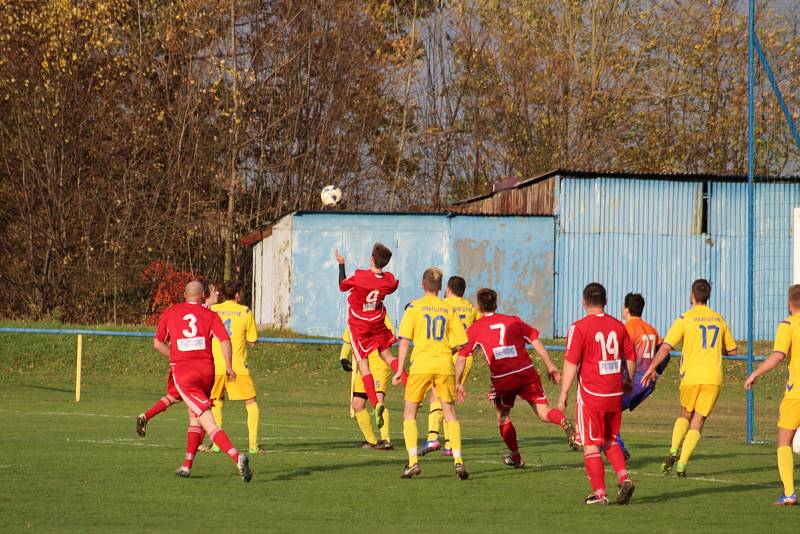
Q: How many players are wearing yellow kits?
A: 6